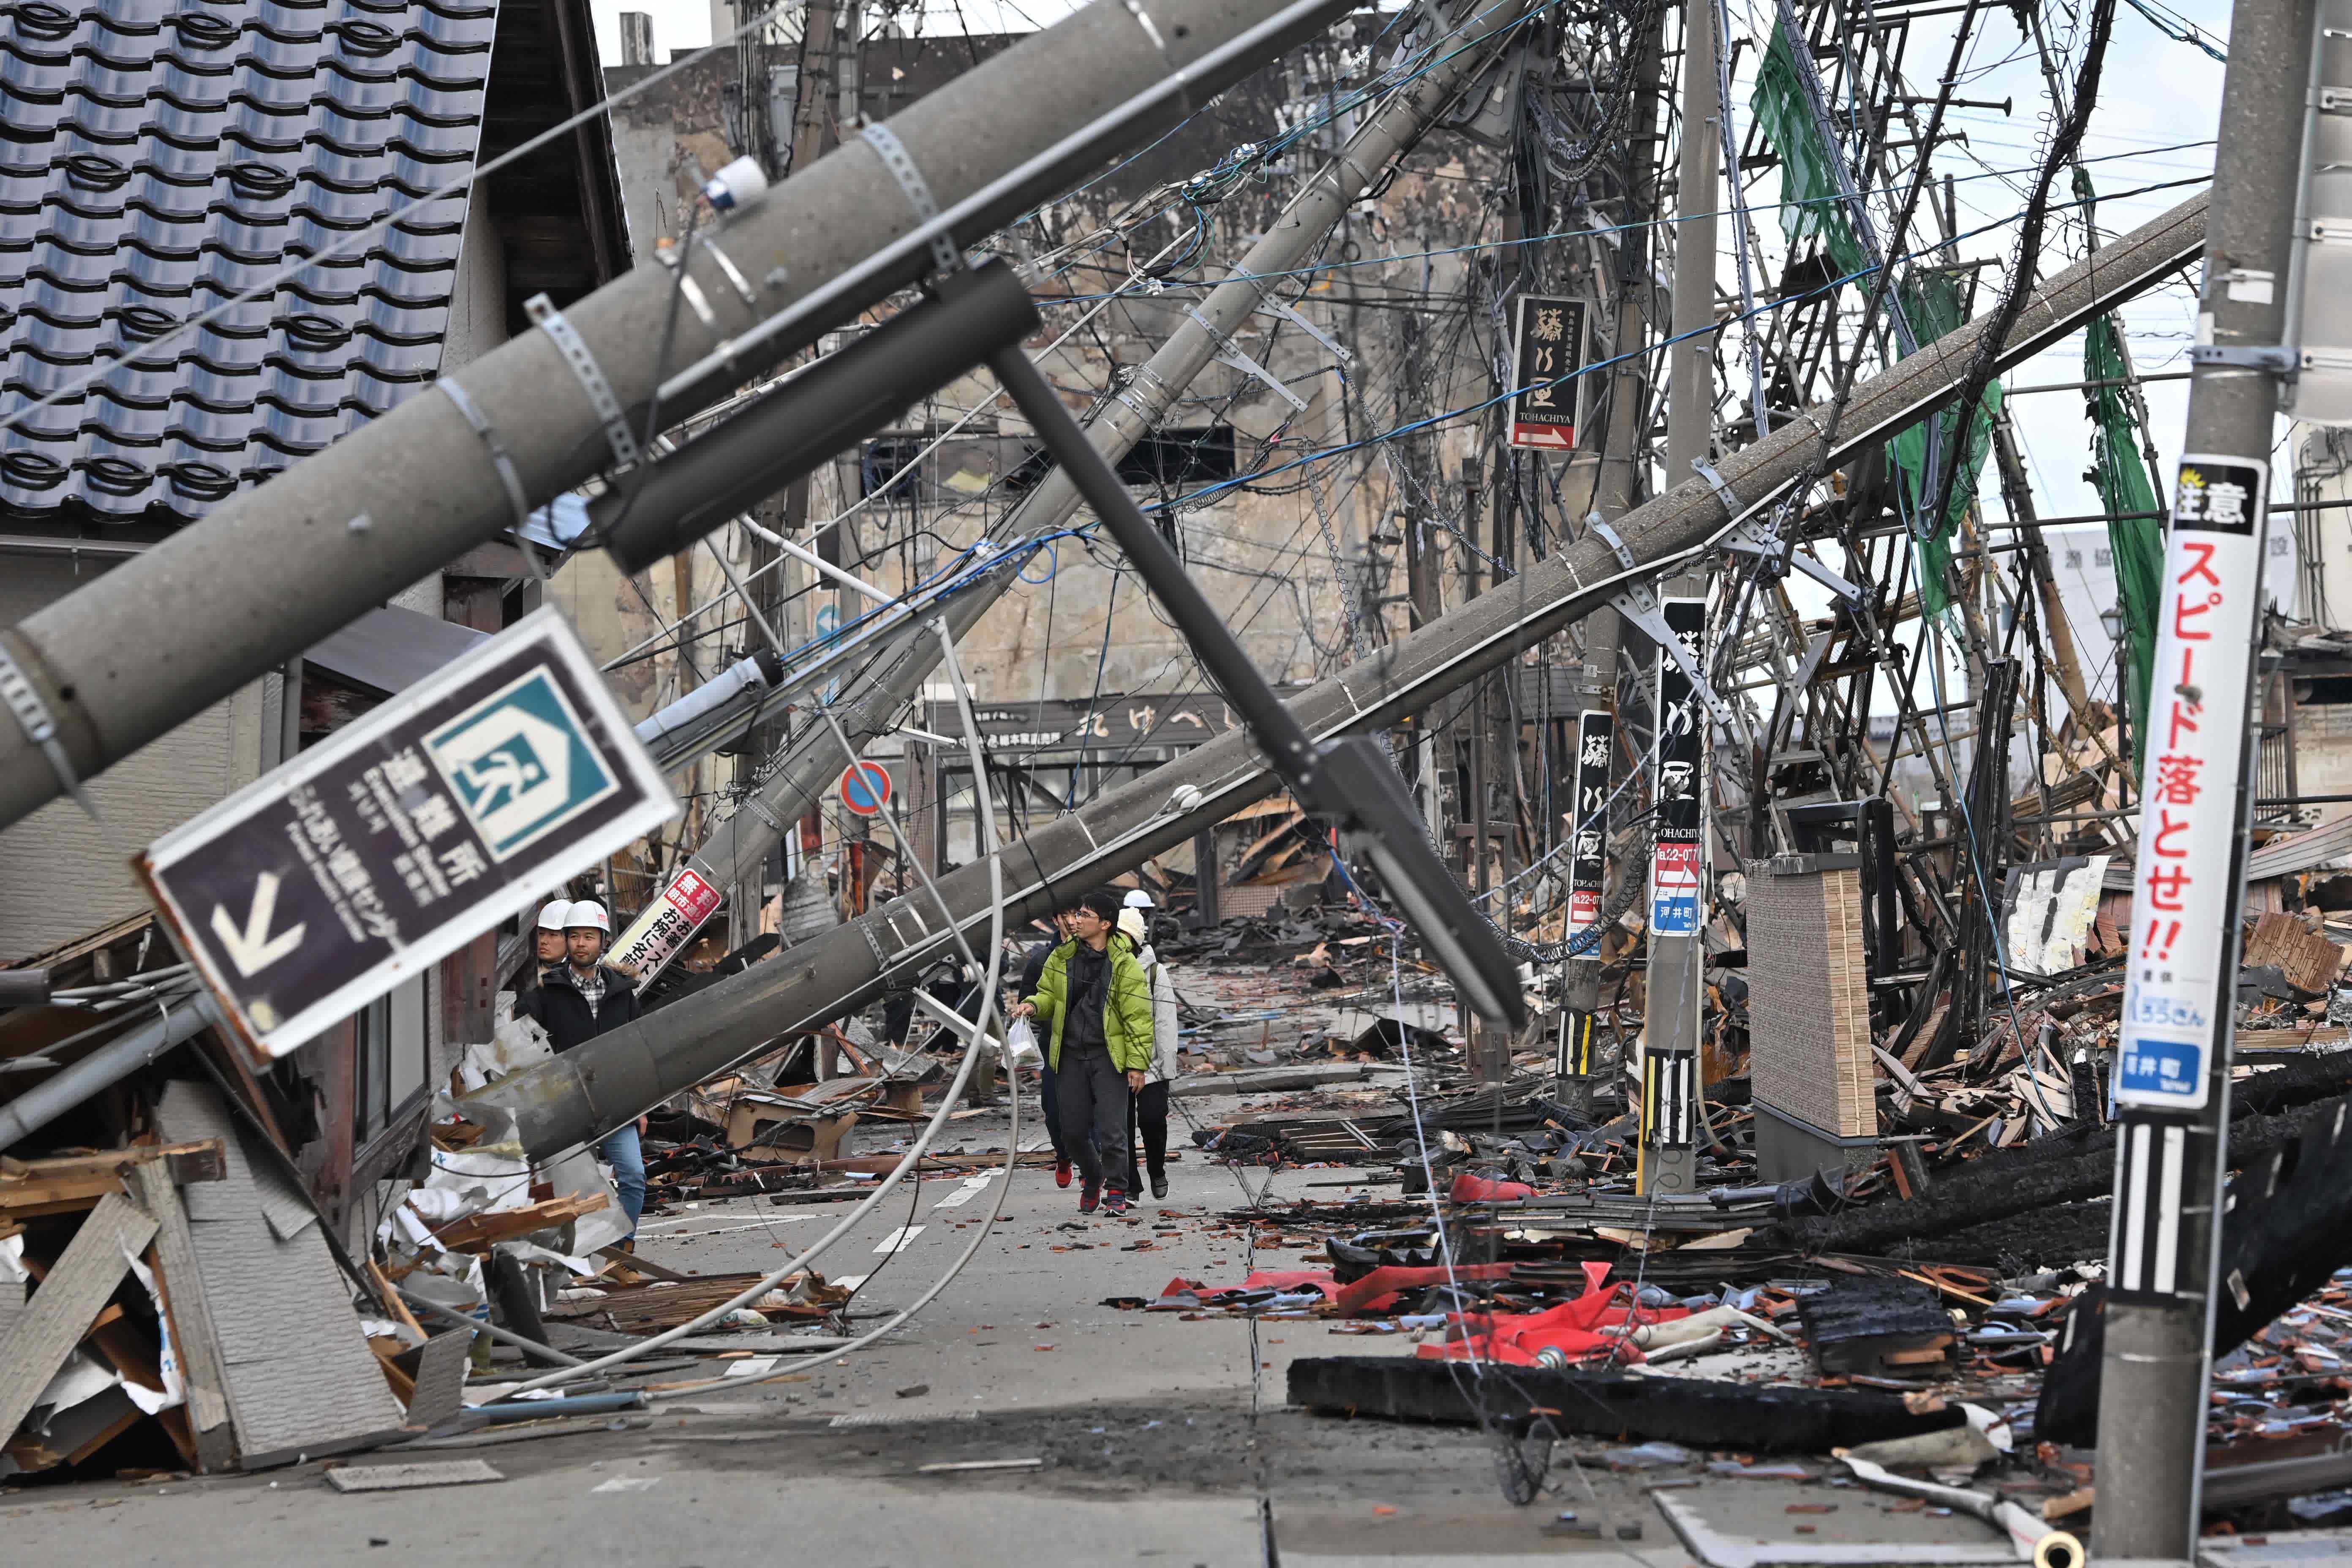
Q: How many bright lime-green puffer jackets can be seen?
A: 1